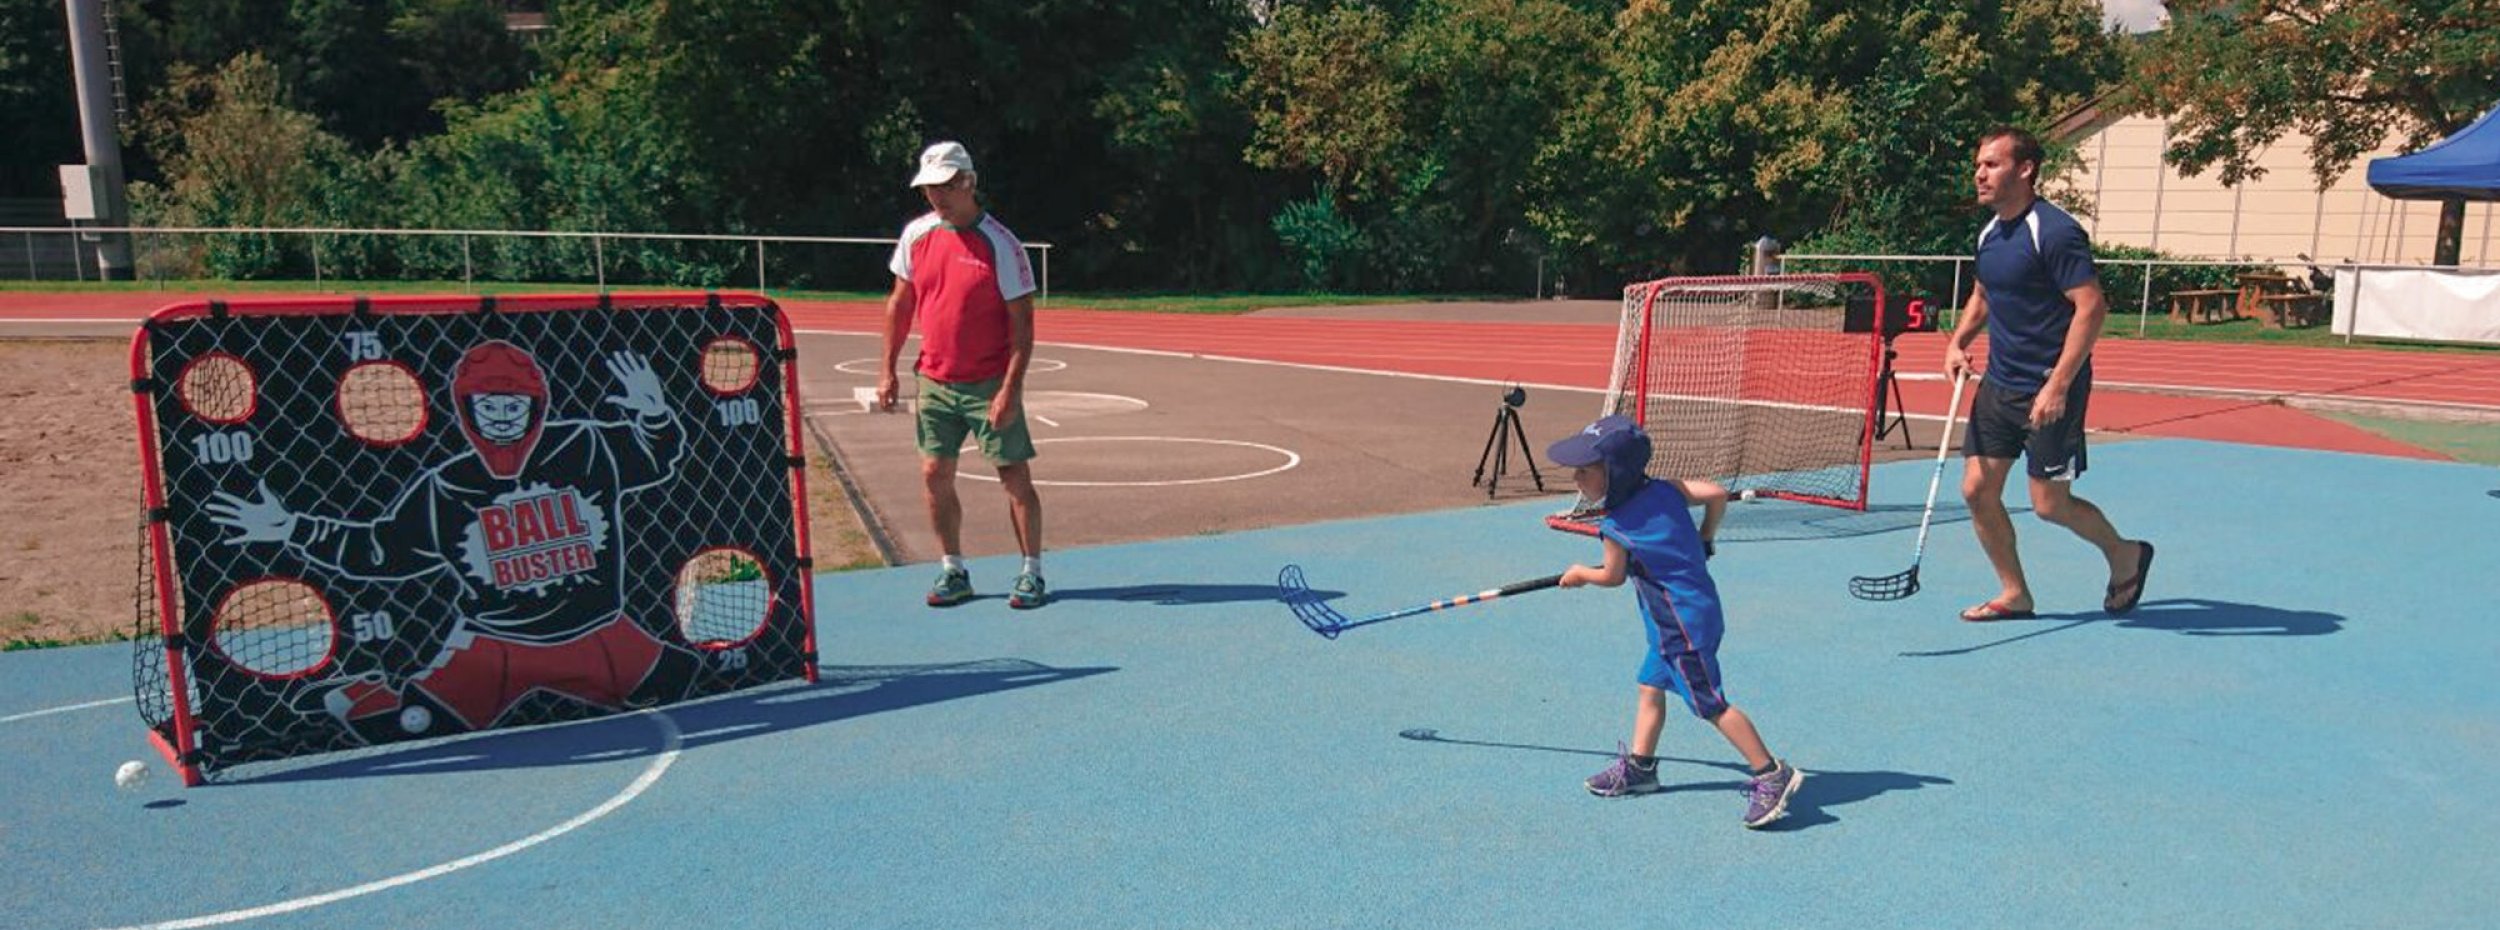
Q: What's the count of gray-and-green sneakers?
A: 2